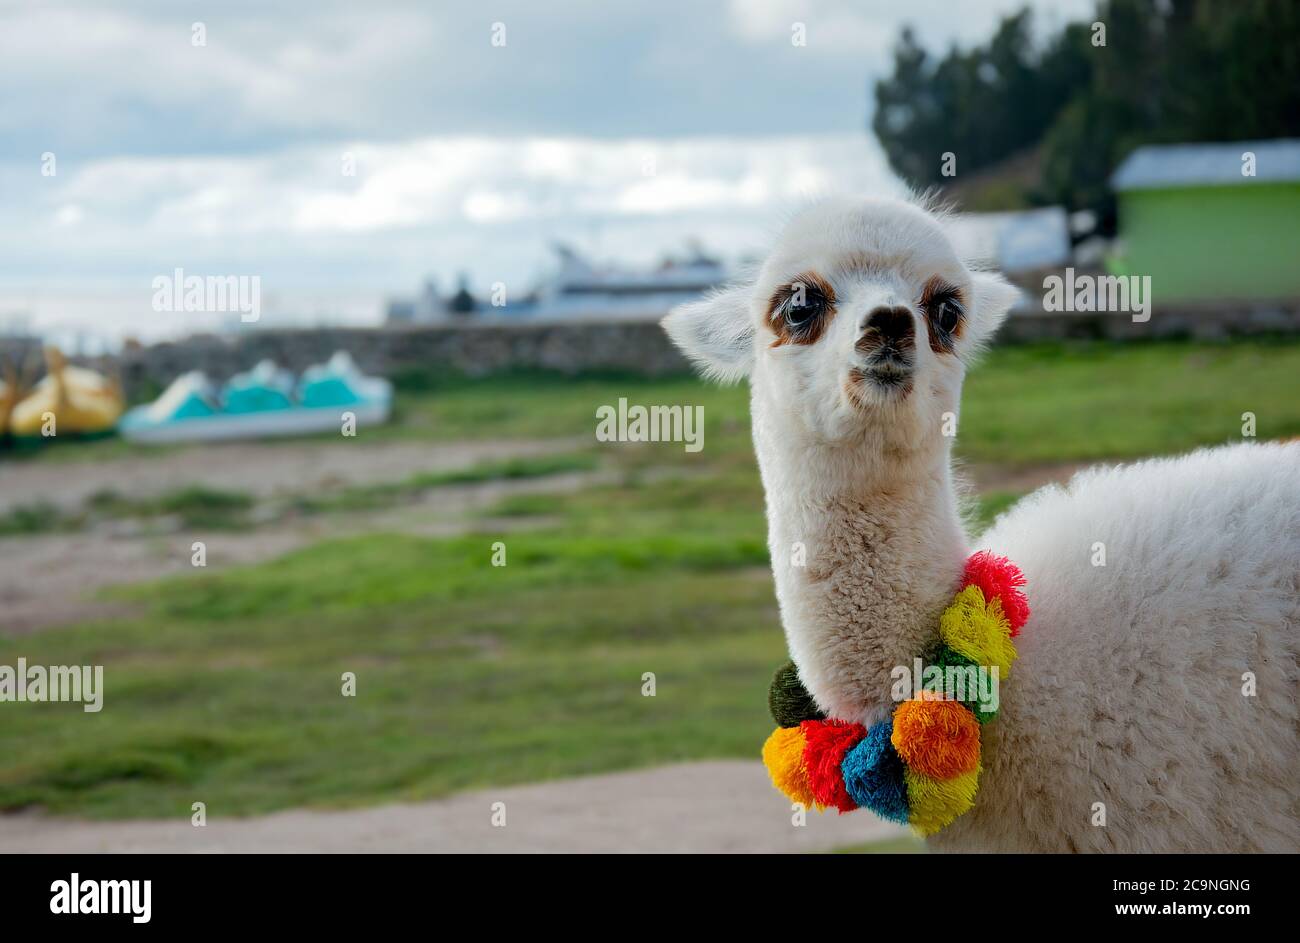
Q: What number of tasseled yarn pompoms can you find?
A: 9